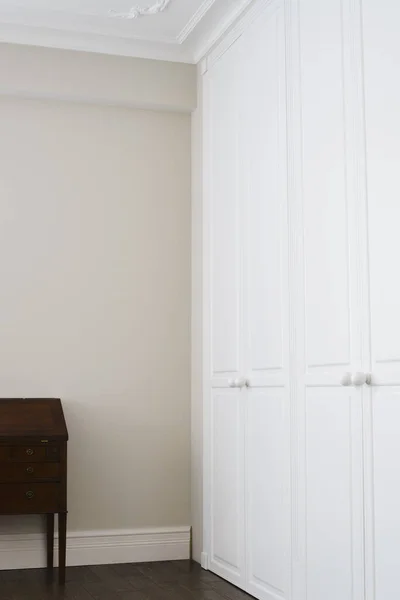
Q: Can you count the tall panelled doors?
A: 4